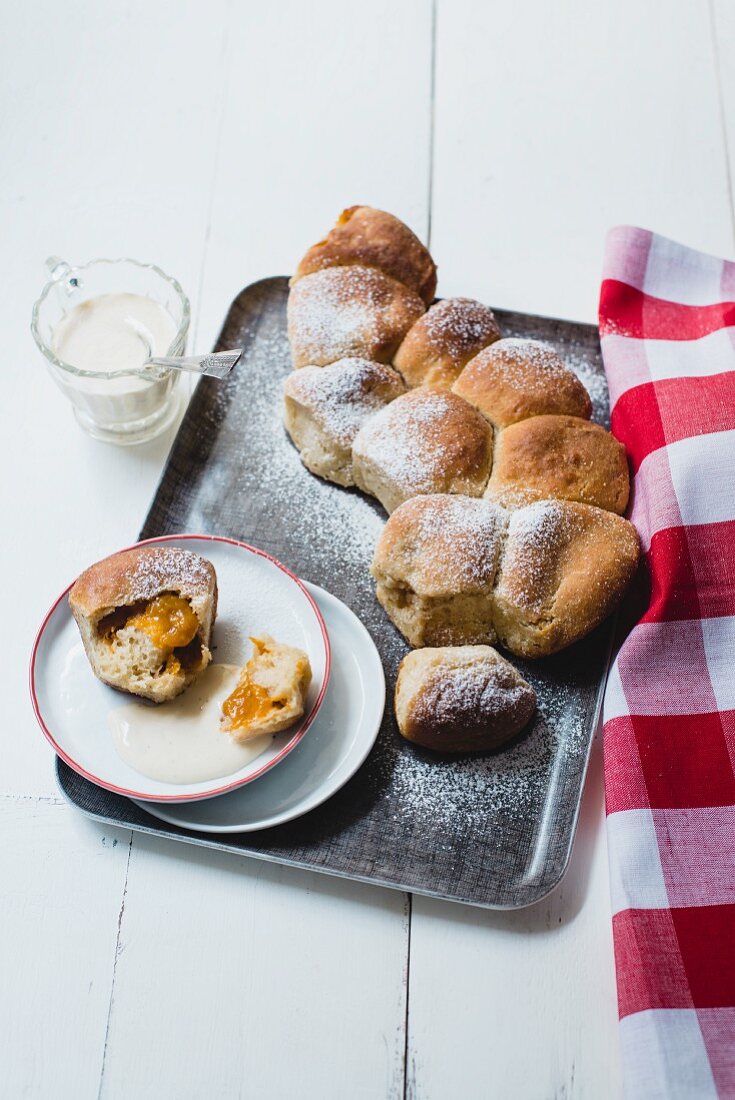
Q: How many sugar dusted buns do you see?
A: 11